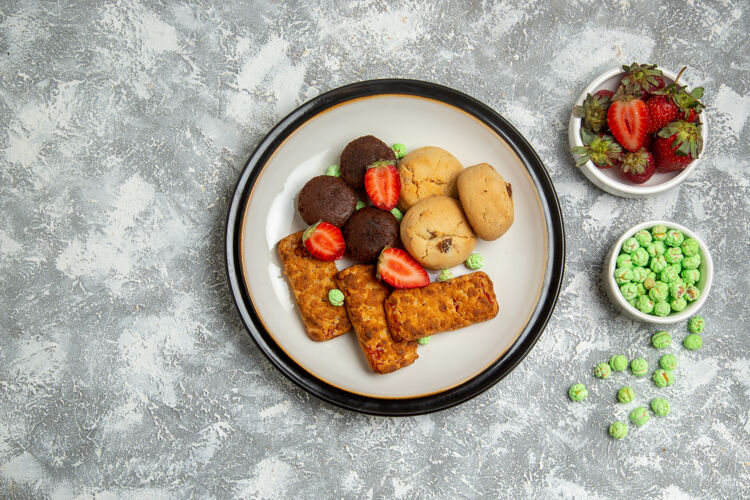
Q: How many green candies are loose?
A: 13